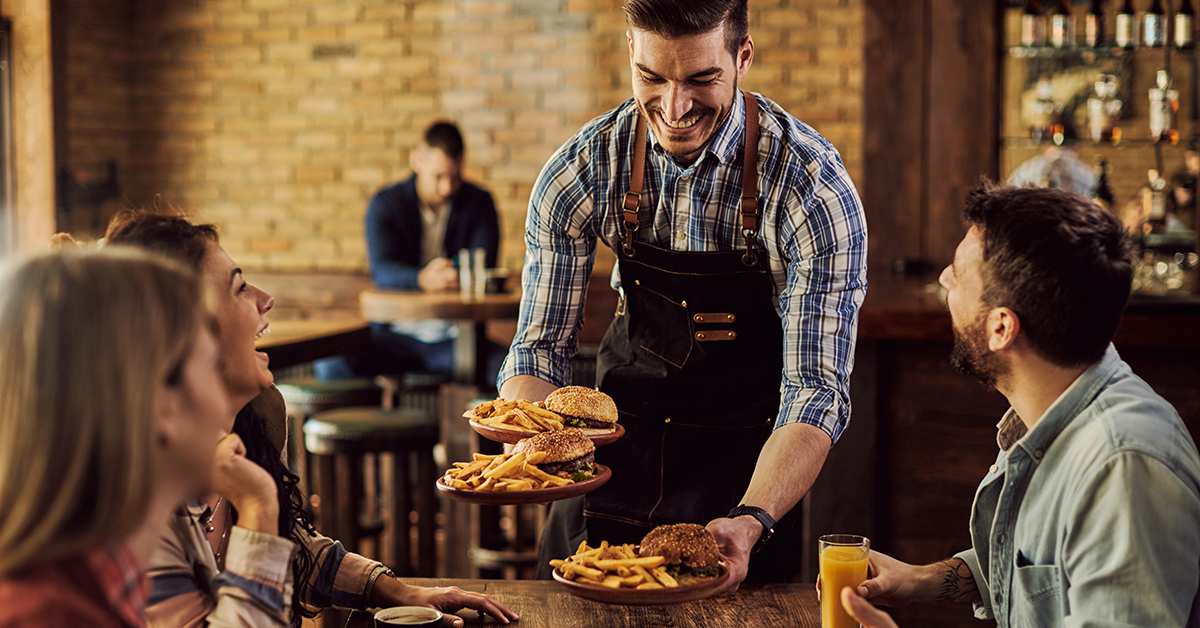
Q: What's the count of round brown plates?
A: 3